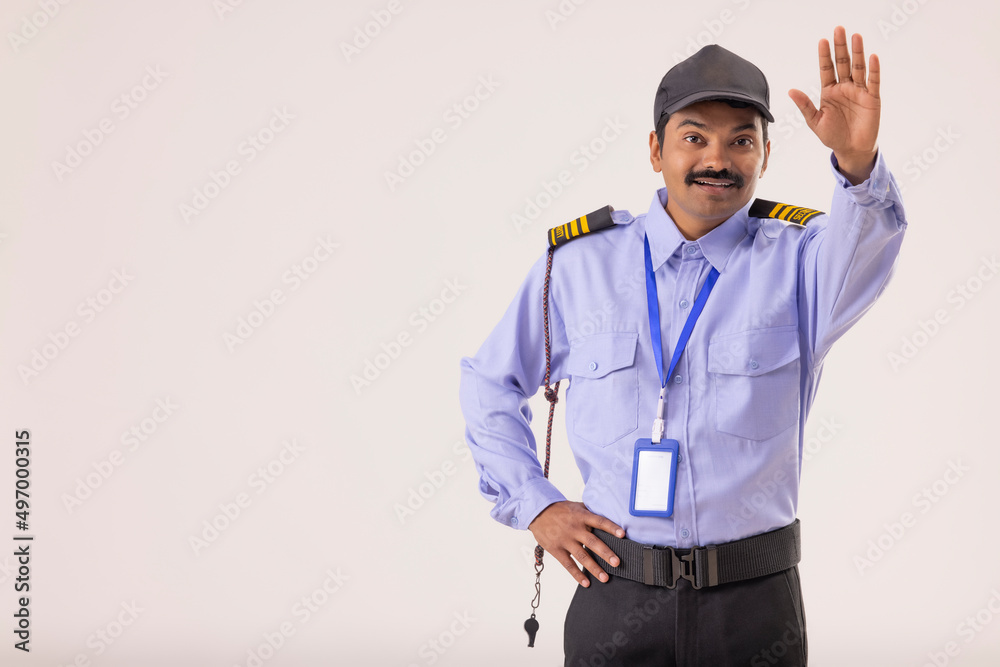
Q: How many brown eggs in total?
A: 0